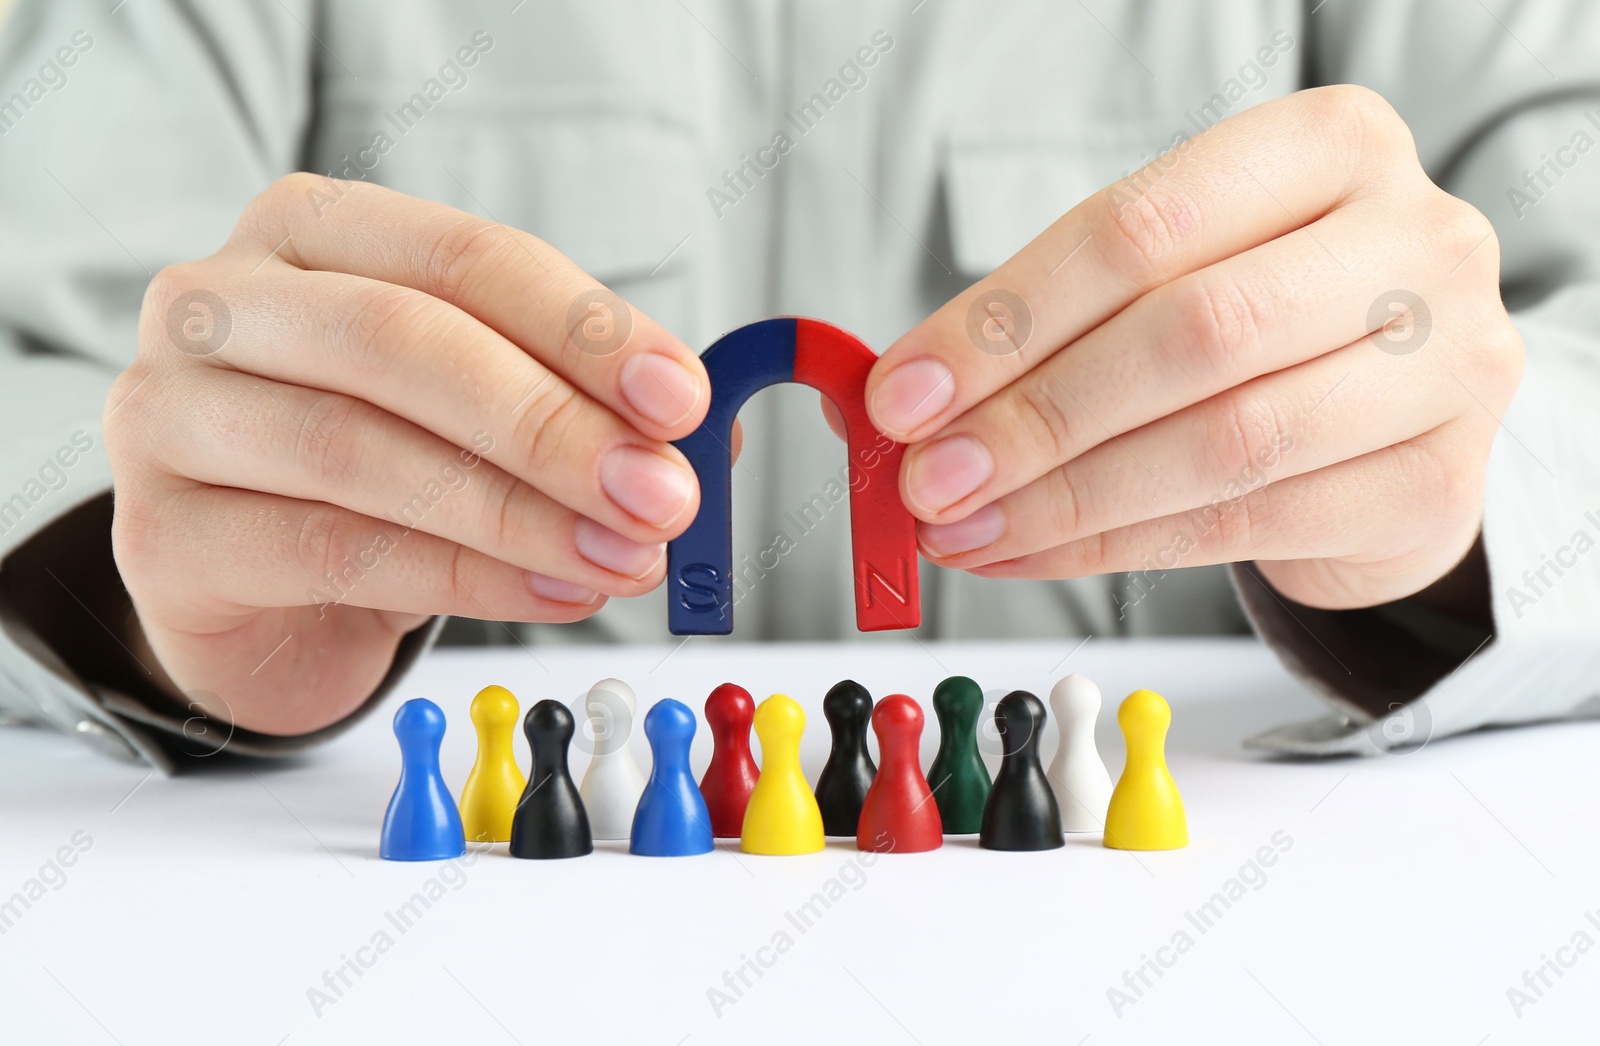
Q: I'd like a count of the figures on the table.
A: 13